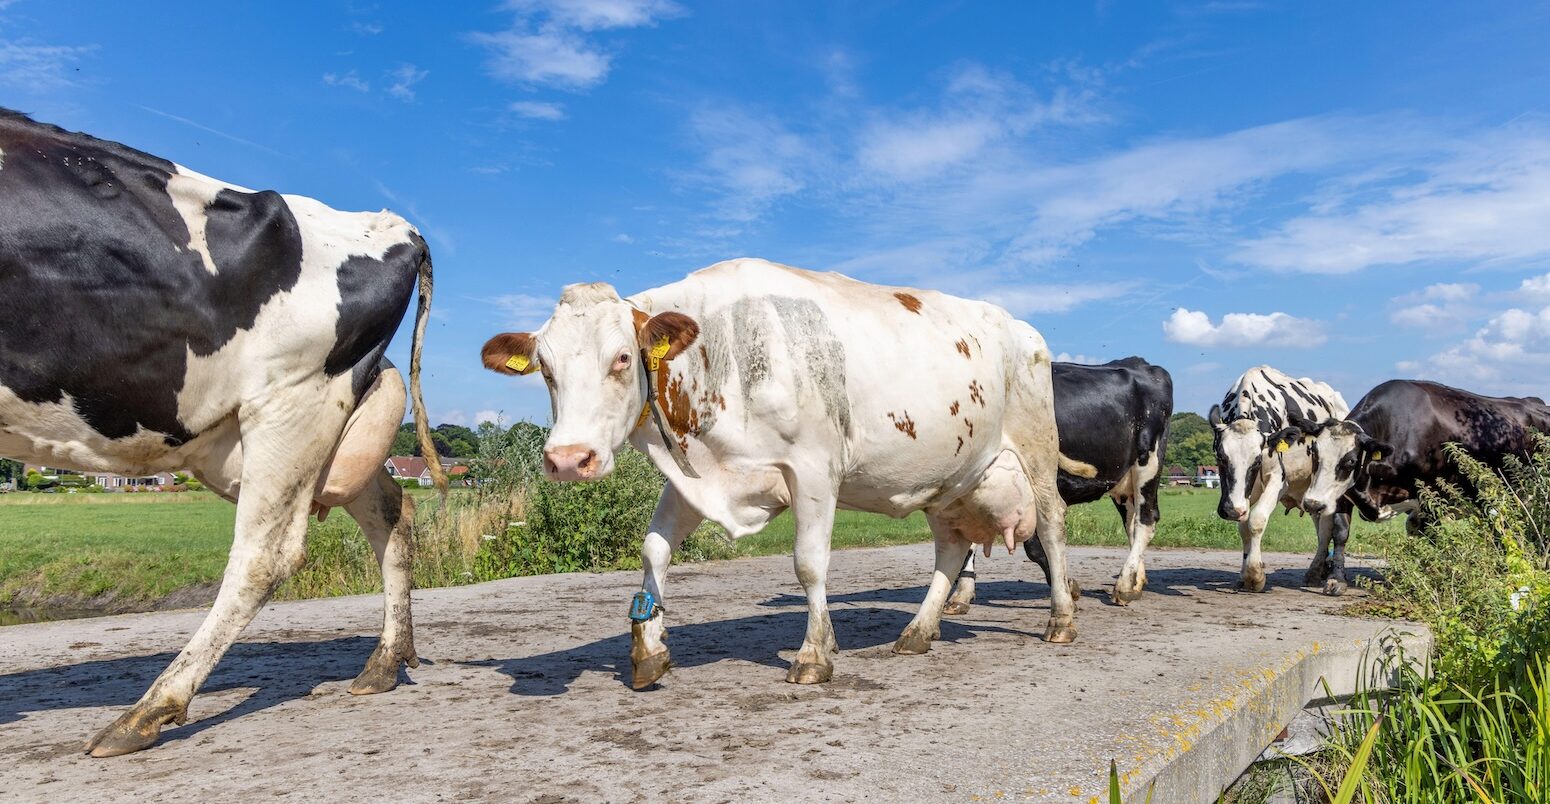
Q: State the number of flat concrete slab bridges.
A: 1